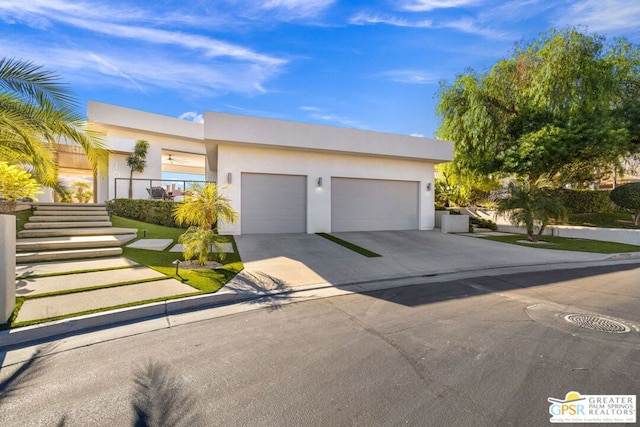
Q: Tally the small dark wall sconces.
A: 3